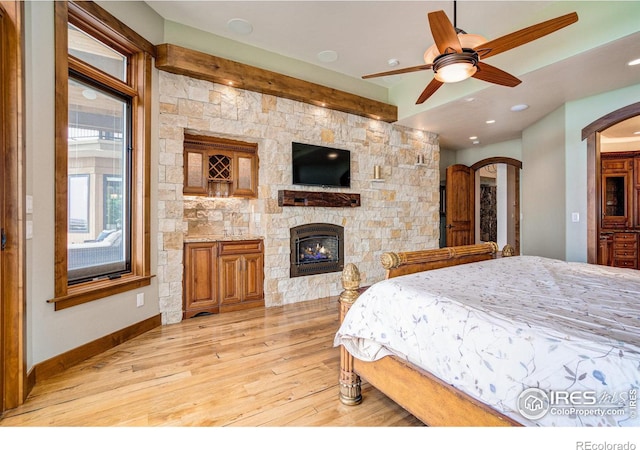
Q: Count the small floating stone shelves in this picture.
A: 2